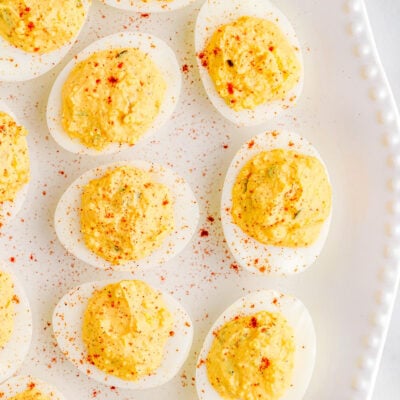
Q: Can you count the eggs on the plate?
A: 11